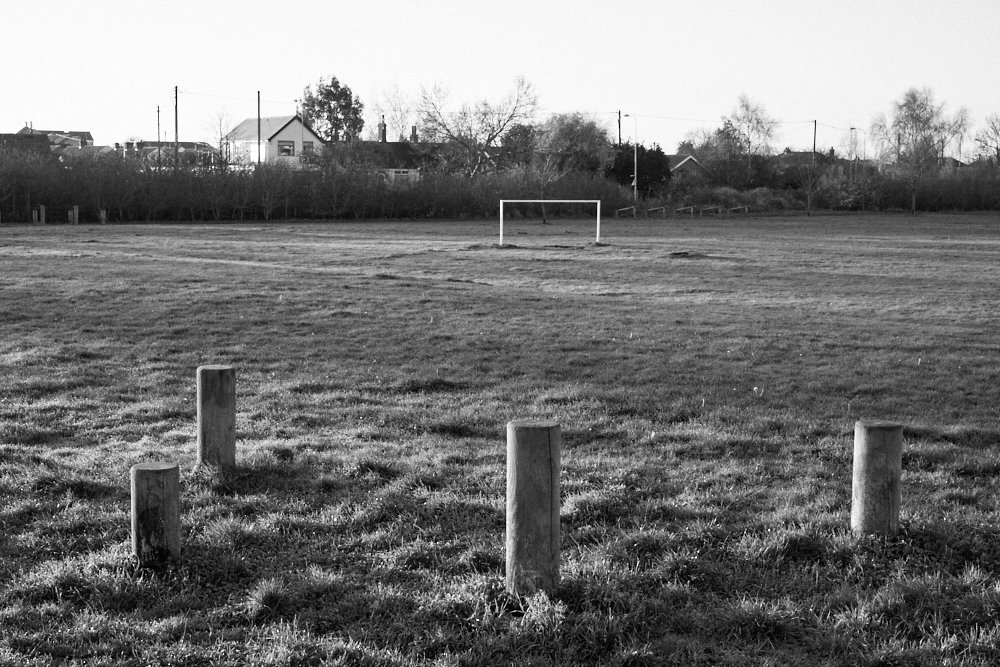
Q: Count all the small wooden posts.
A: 4